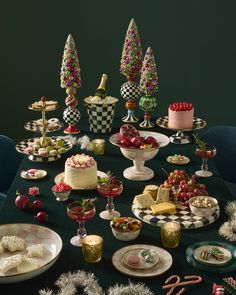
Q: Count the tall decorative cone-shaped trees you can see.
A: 3